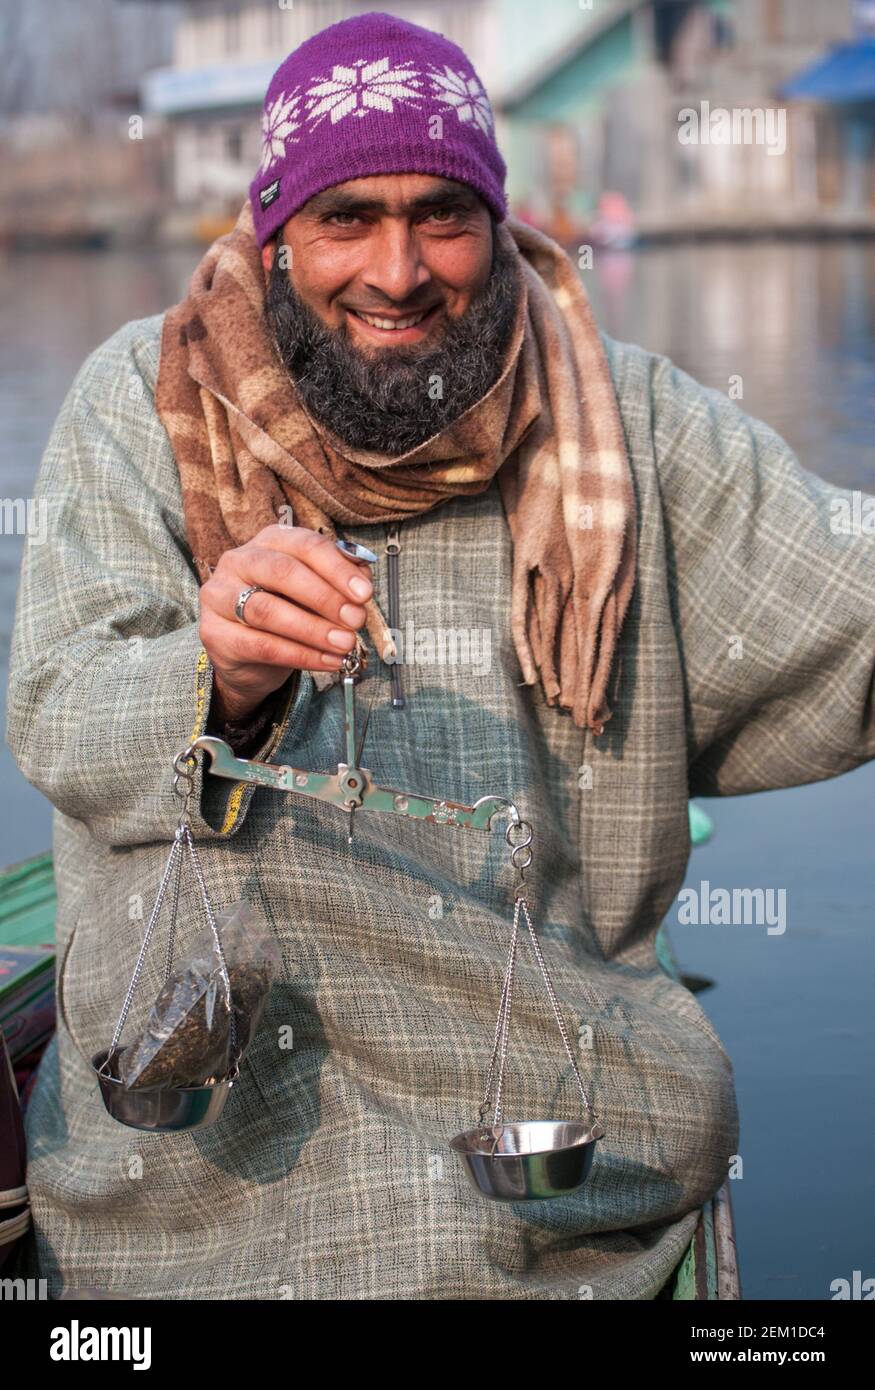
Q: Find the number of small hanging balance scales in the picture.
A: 1